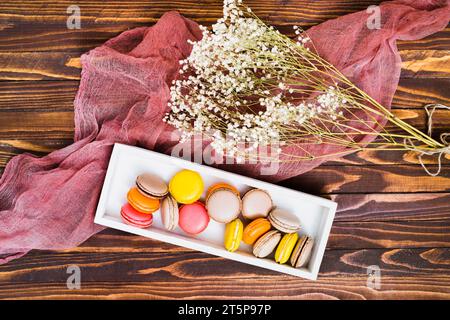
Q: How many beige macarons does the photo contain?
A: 7